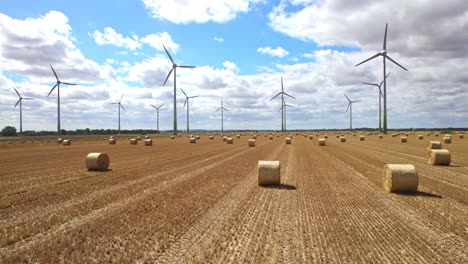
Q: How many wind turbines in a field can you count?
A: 12